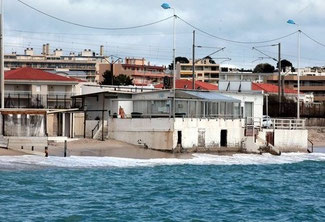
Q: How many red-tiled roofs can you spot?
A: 3